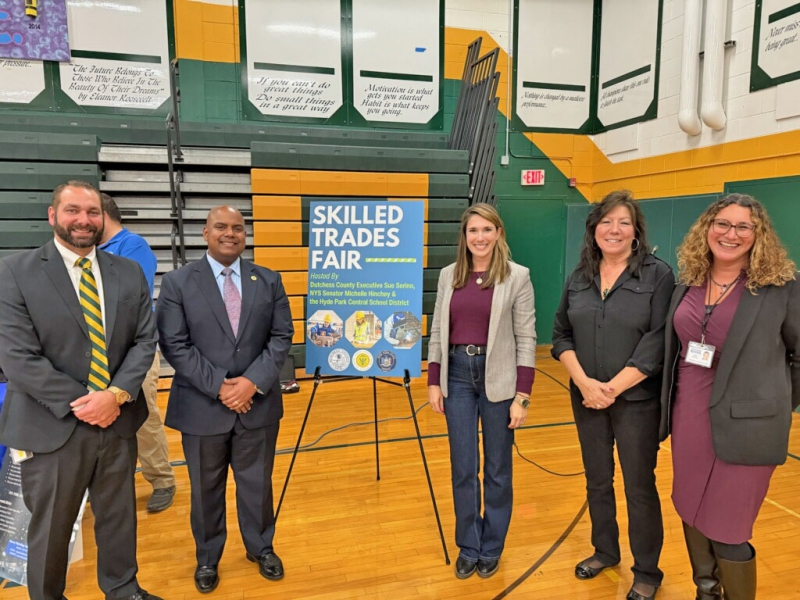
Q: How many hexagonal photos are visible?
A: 3